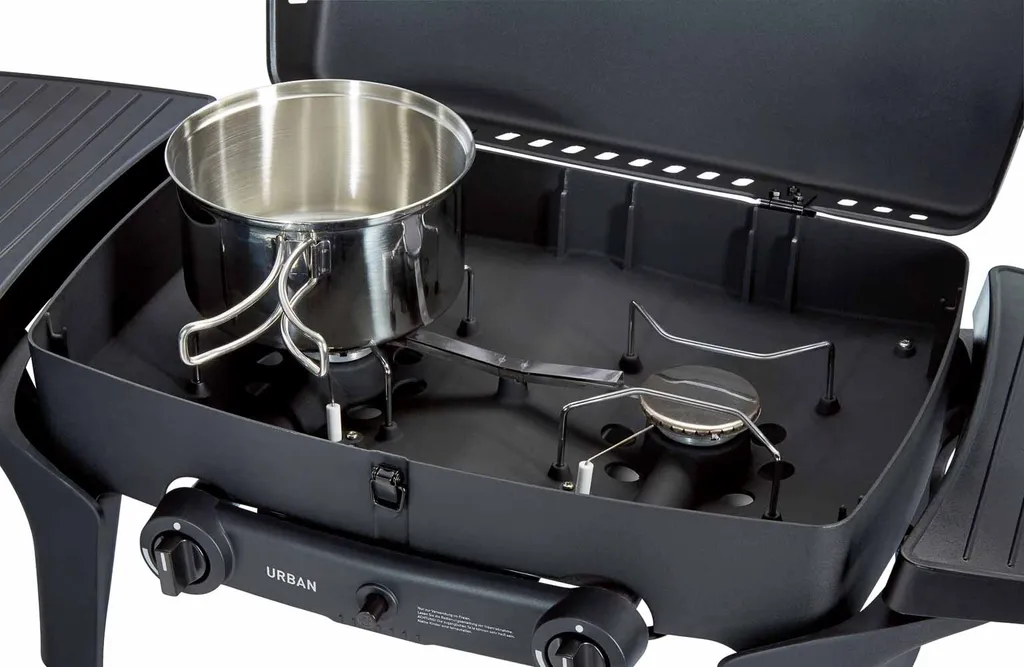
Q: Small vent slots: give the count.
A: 11